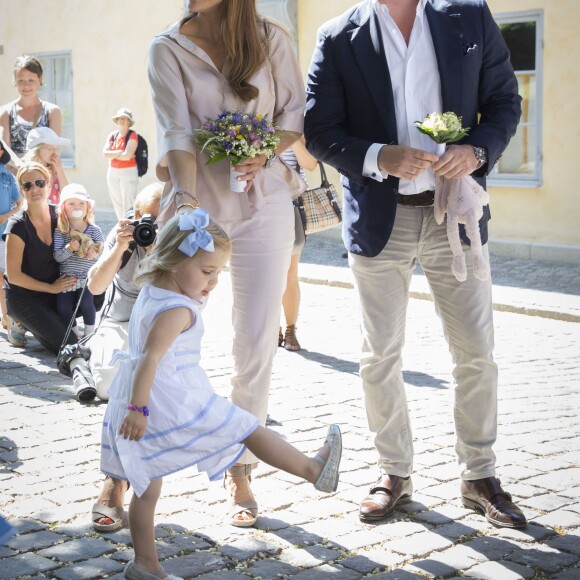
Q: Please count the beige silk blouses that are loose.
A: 1